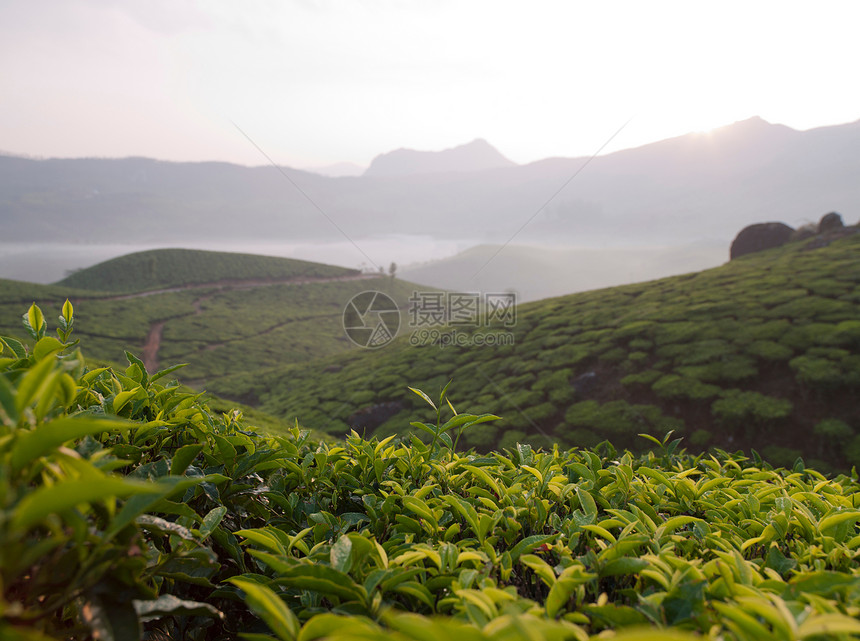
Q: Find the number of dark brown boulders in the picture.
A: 2